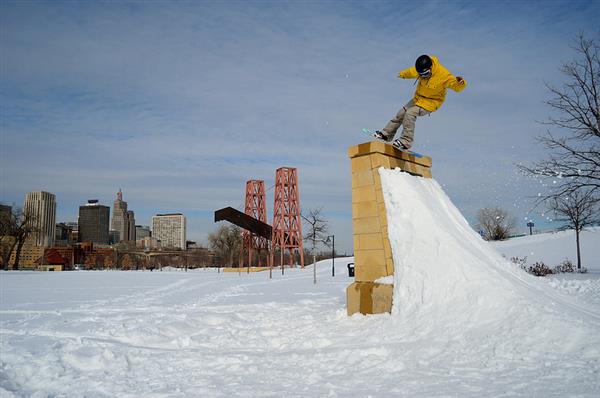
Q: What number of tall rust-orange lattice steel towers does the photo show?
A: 2